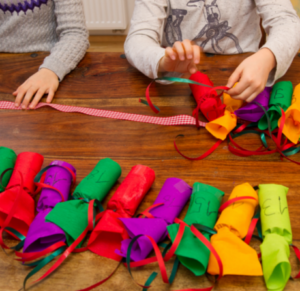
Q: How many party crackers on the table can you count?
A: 14